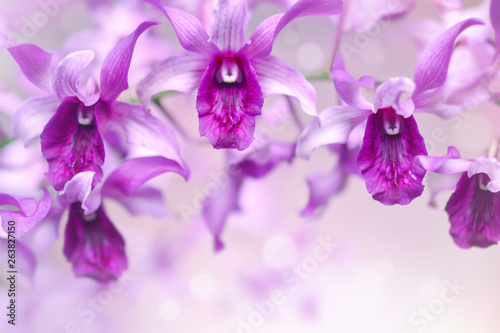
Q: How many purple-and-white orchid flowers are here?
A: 5